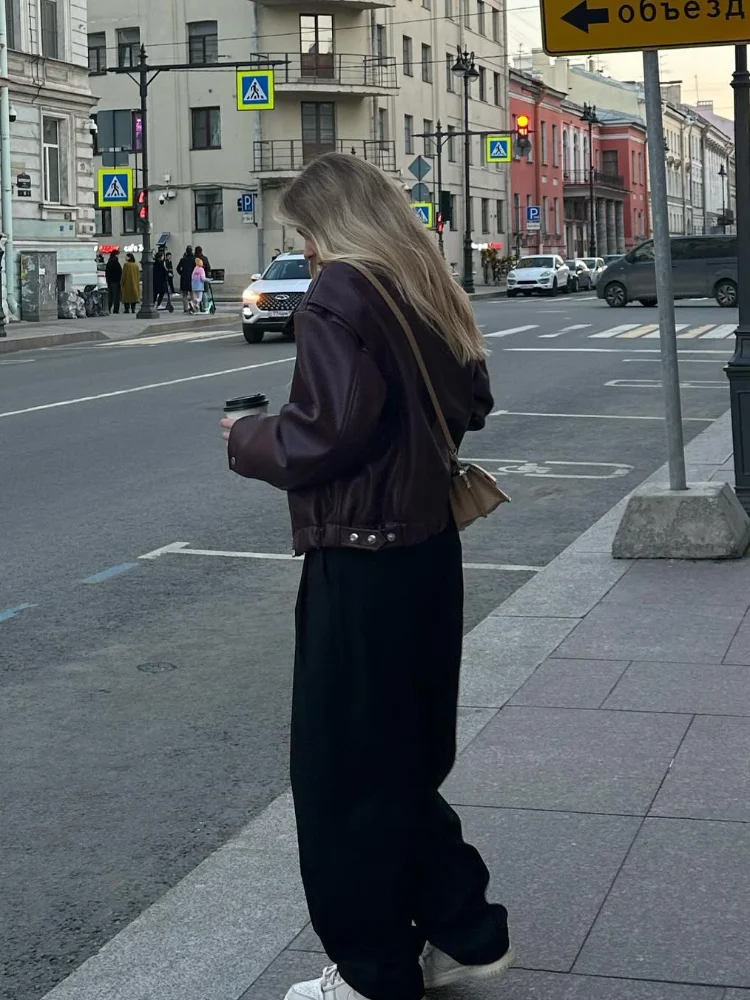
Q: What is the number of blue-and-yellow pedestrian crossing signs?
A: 4